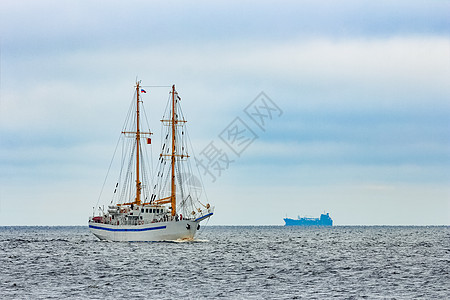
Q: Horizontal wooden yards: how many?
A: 3